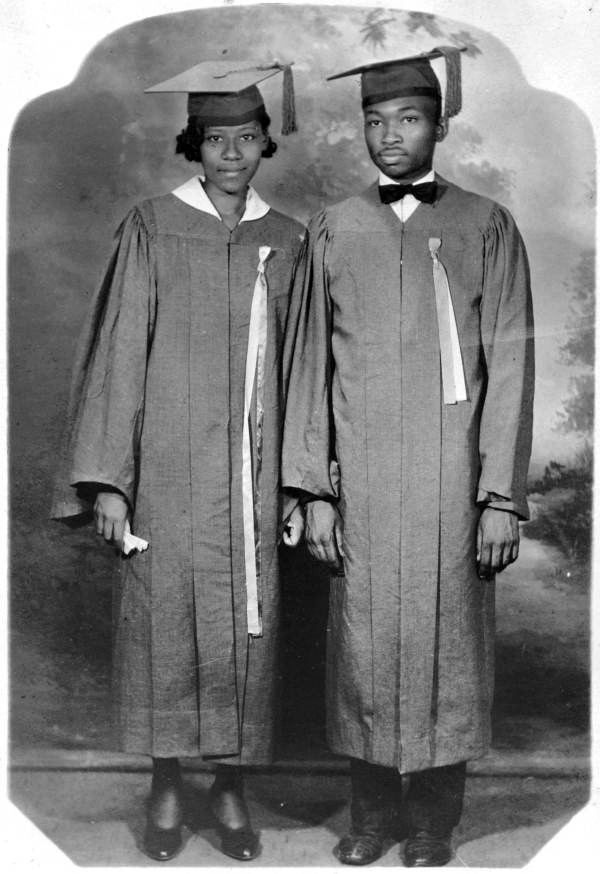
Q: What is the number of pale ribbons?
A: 2